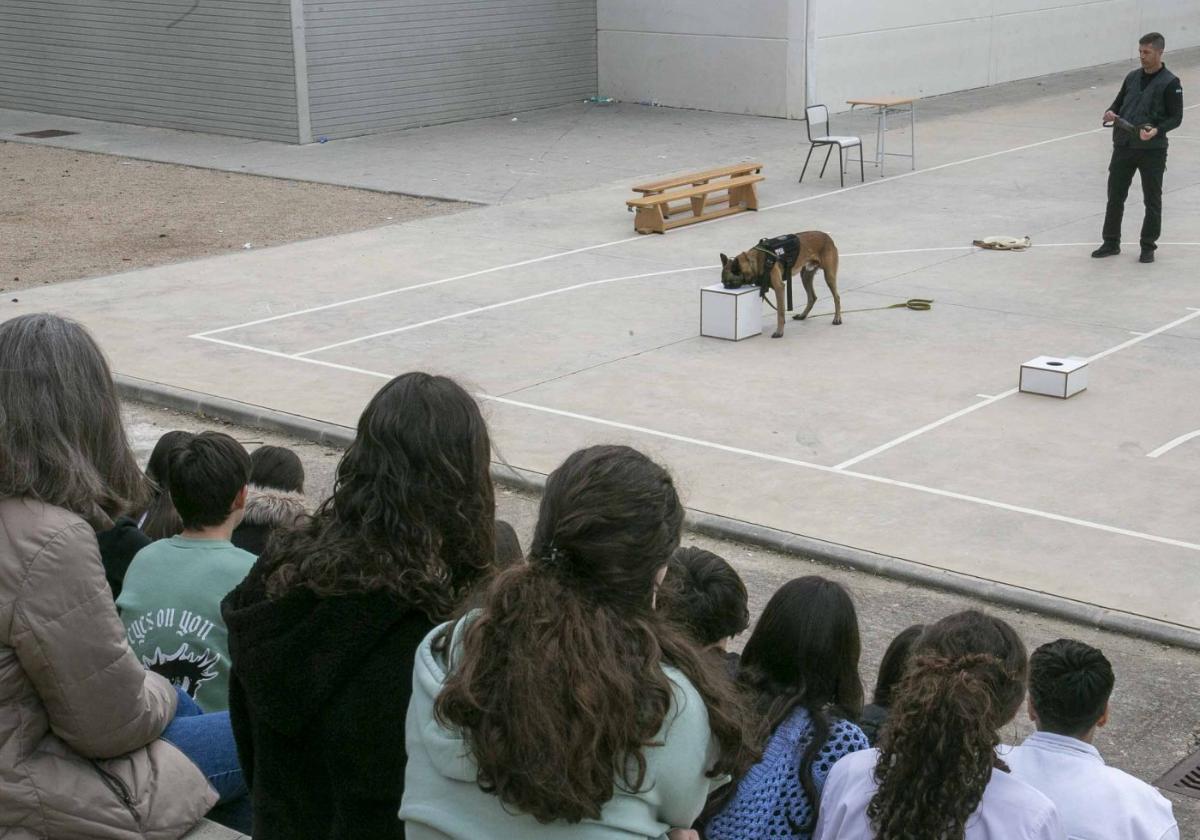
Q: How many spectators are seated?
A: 12